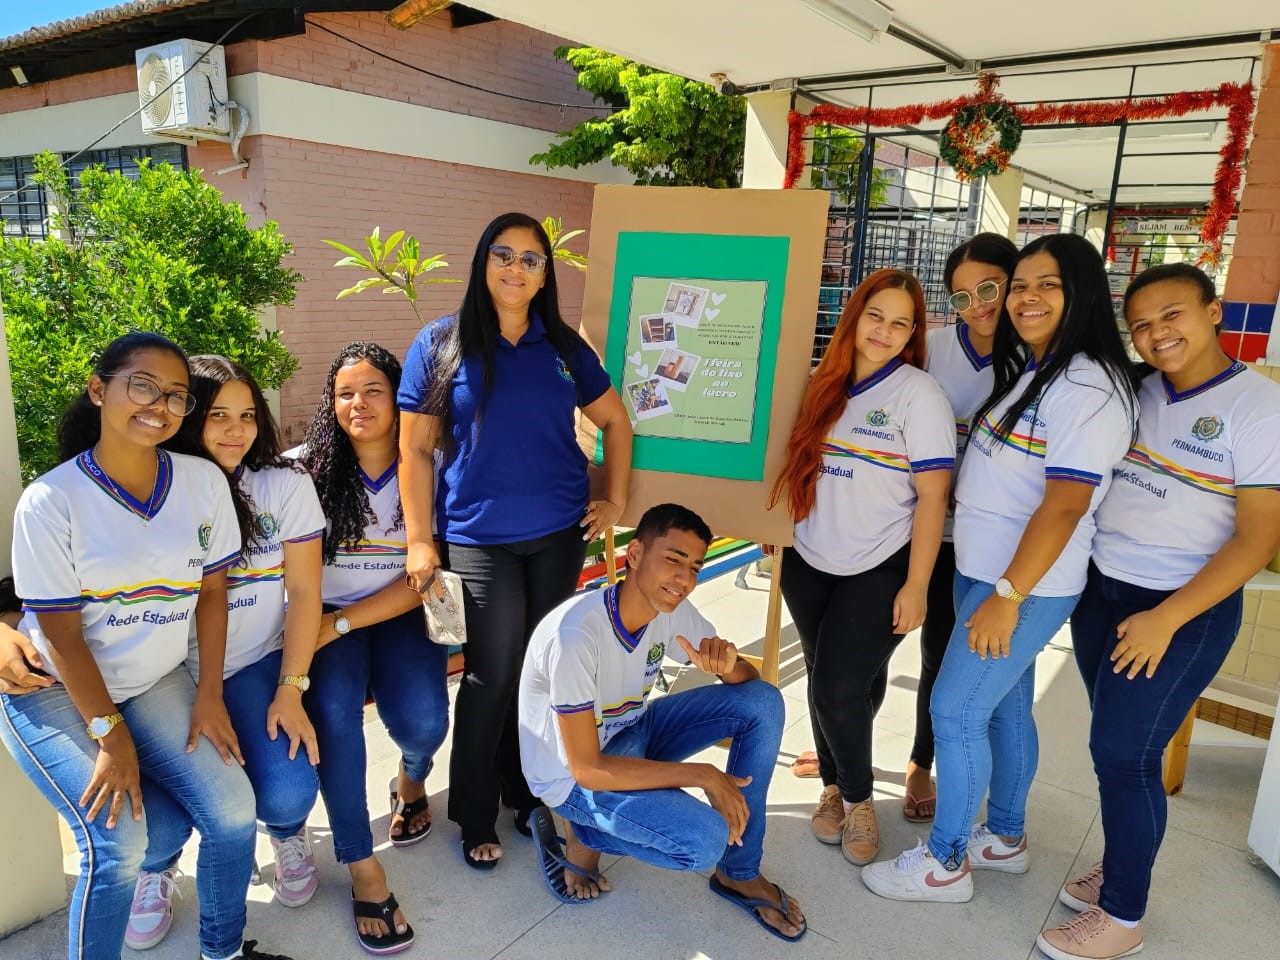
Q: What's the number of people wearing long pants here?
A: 9